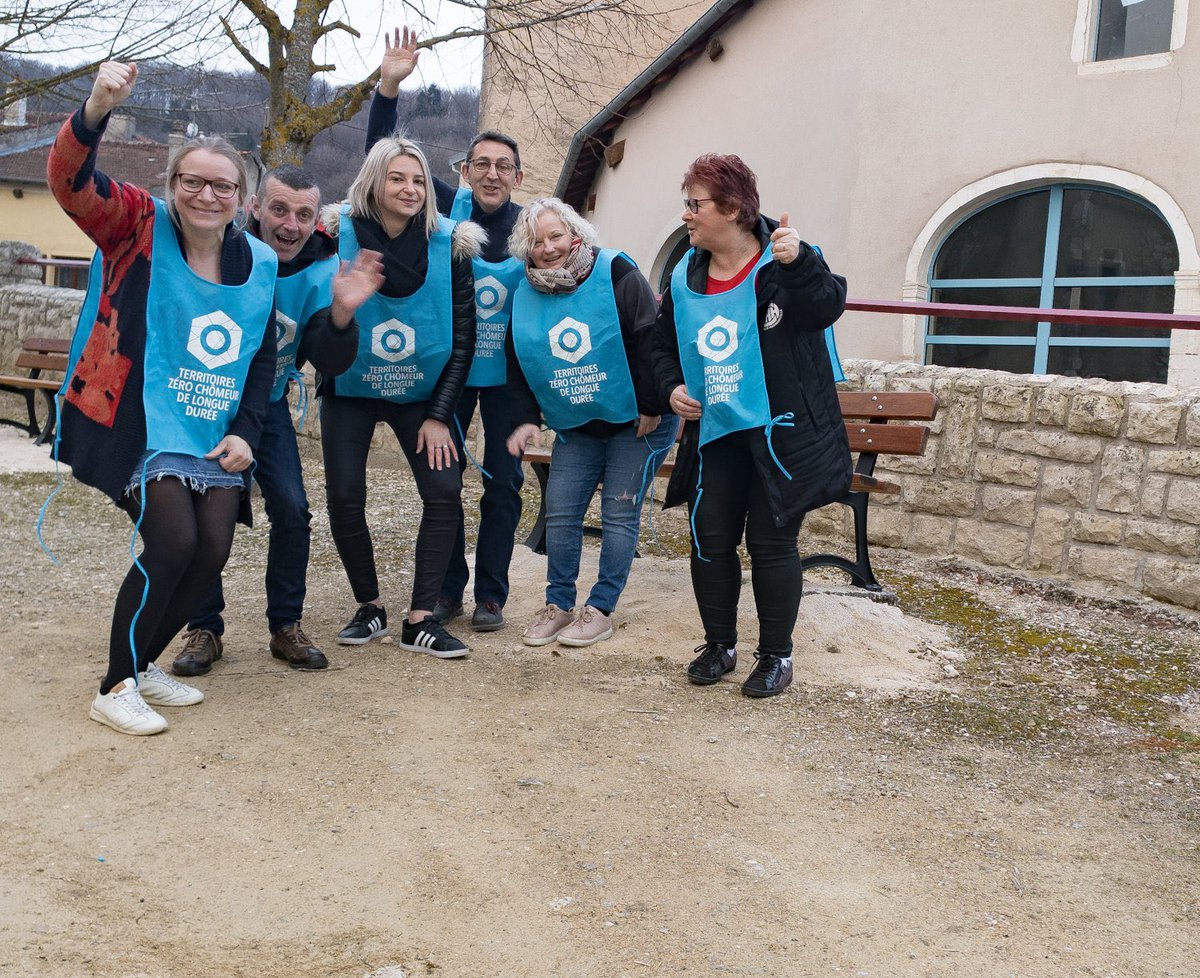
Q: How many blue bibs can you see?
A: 6